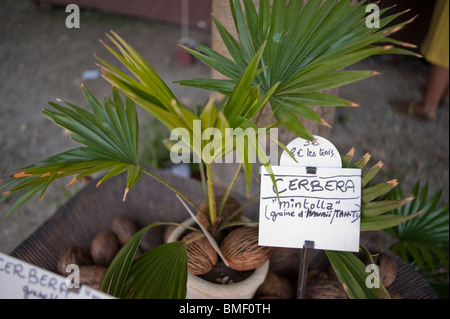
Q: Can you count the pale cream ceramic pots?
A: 1